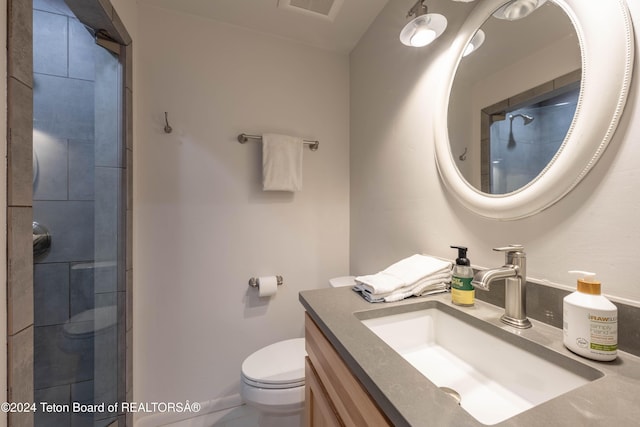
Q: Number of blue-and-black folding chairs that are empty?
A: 0